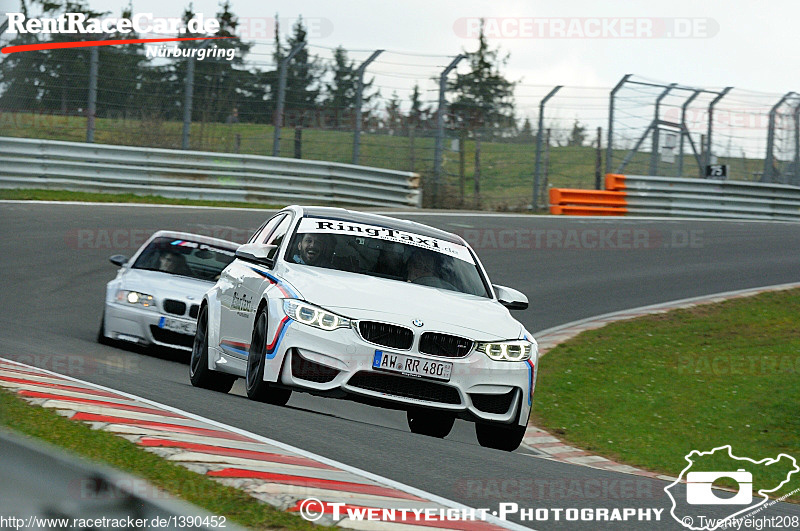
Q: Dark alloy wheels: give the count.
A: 2